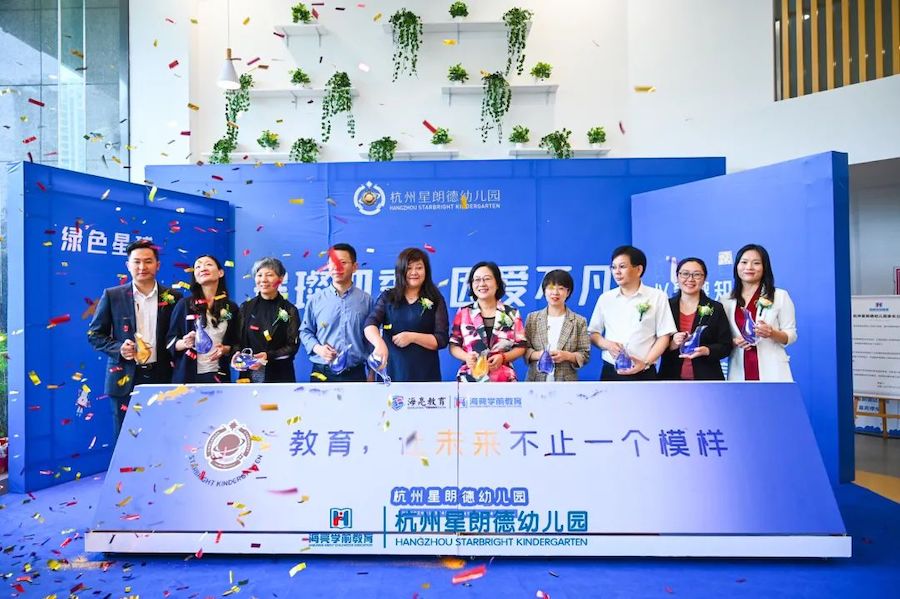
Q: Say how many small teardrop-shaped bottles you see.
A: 10